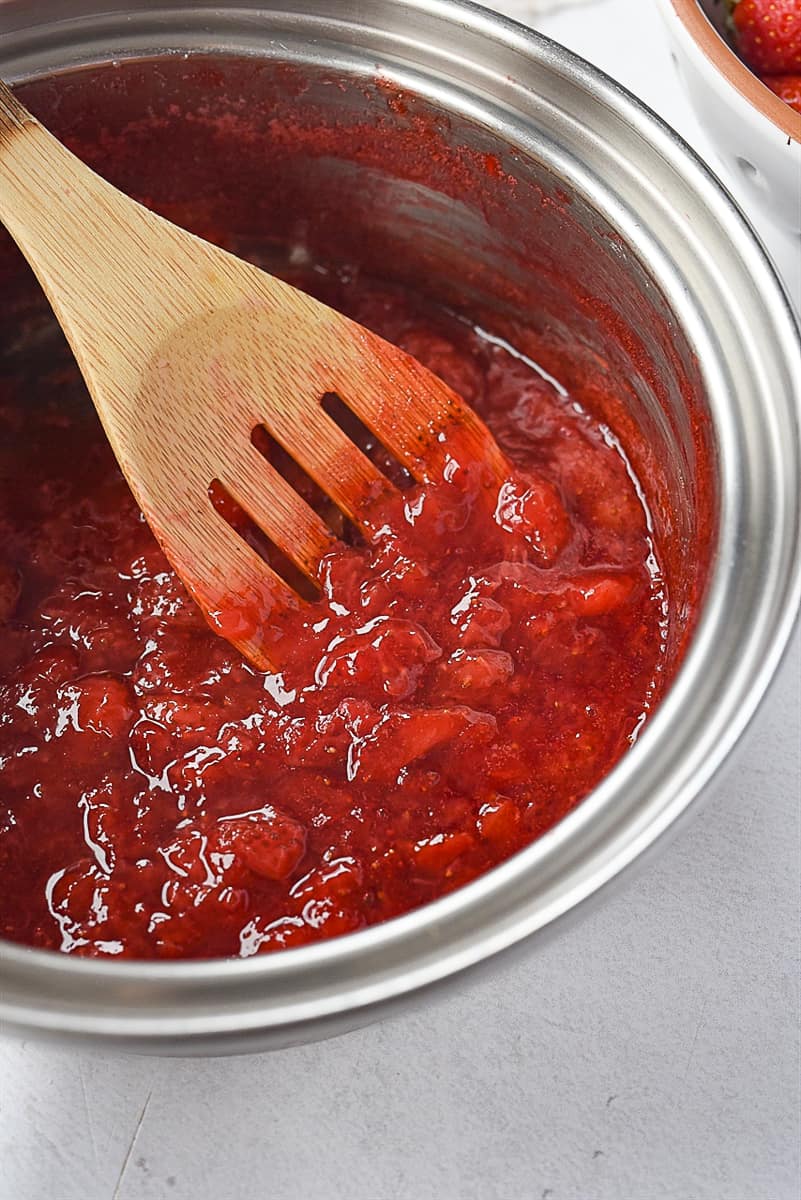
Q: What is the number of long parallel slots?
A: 3